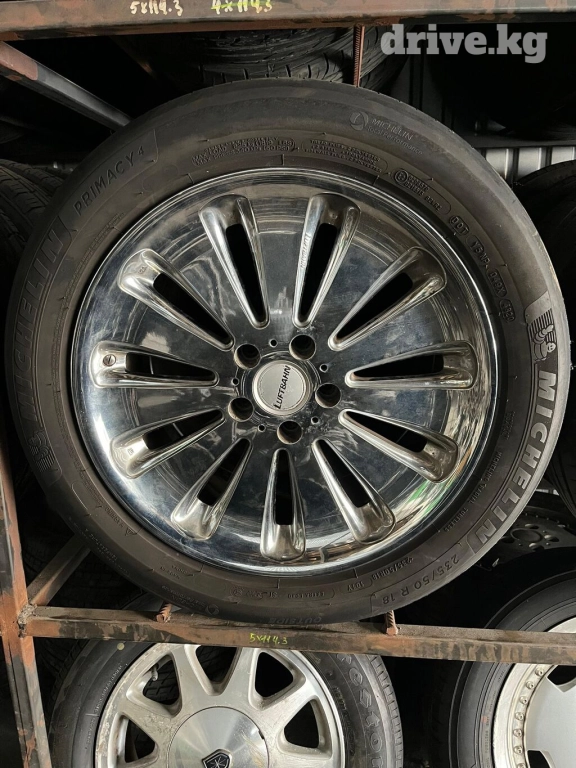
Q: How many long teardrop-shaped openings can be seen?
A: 11